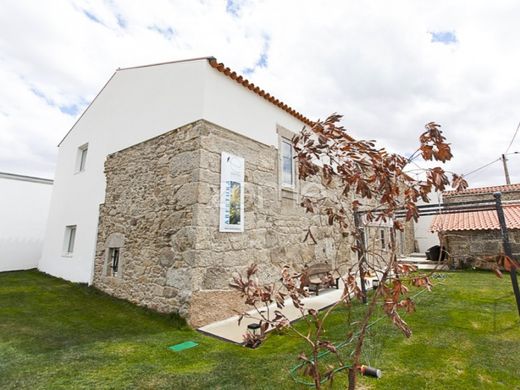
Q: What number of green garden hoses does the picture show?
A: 1